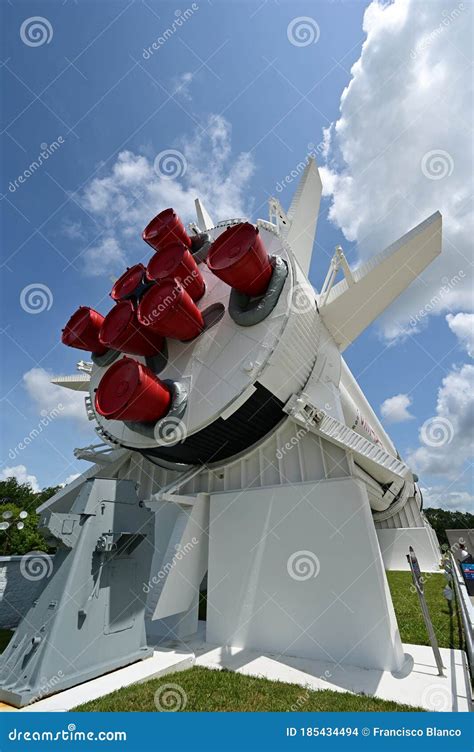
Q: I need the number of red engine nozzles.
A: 8